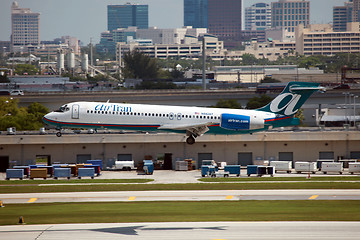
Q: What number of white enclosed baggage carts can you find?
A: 4